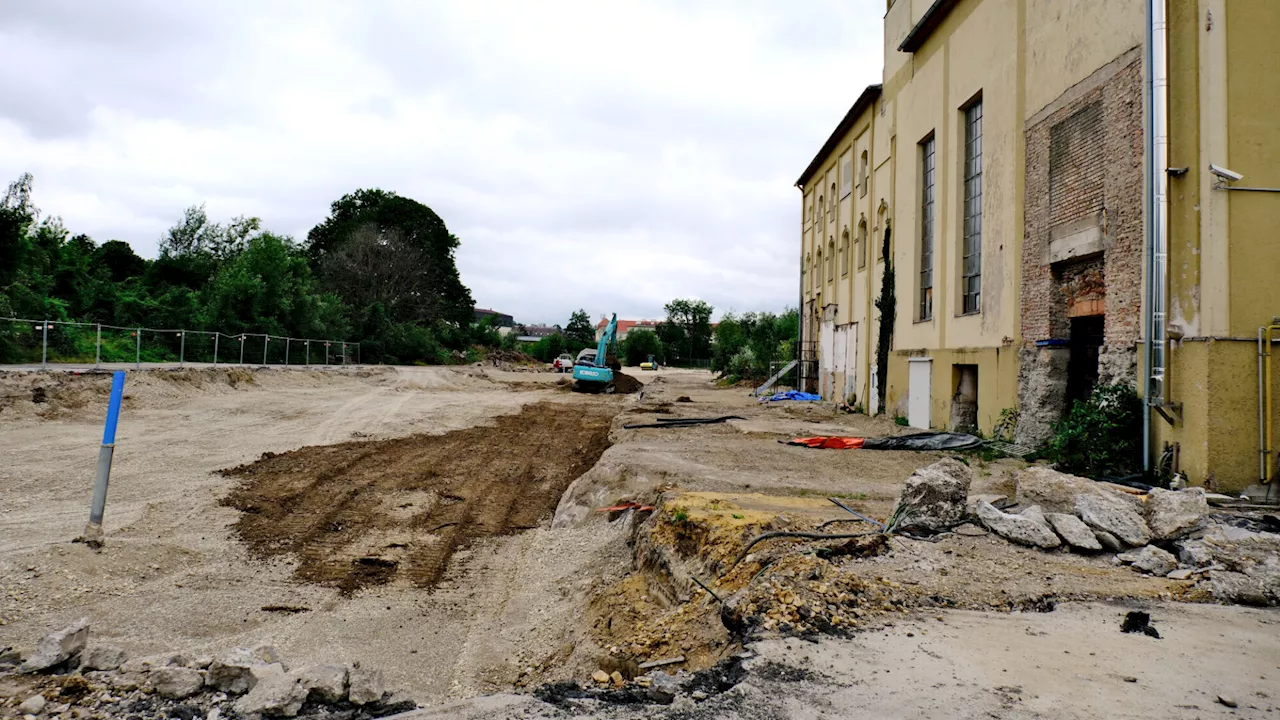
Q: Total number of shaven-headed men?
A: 0